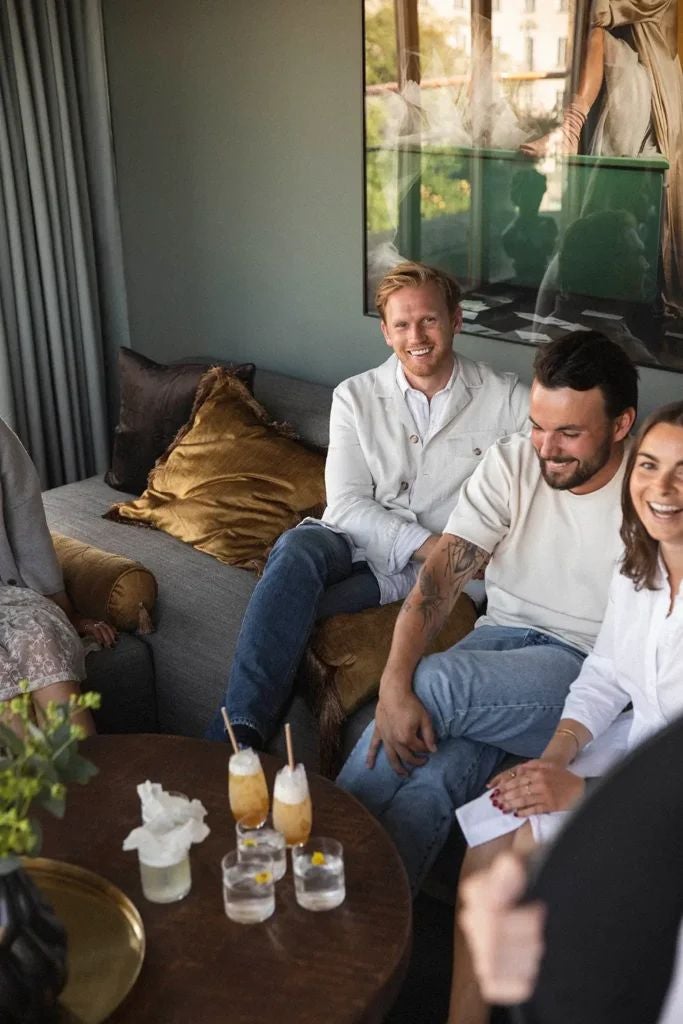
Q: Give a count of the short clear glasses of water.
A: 3